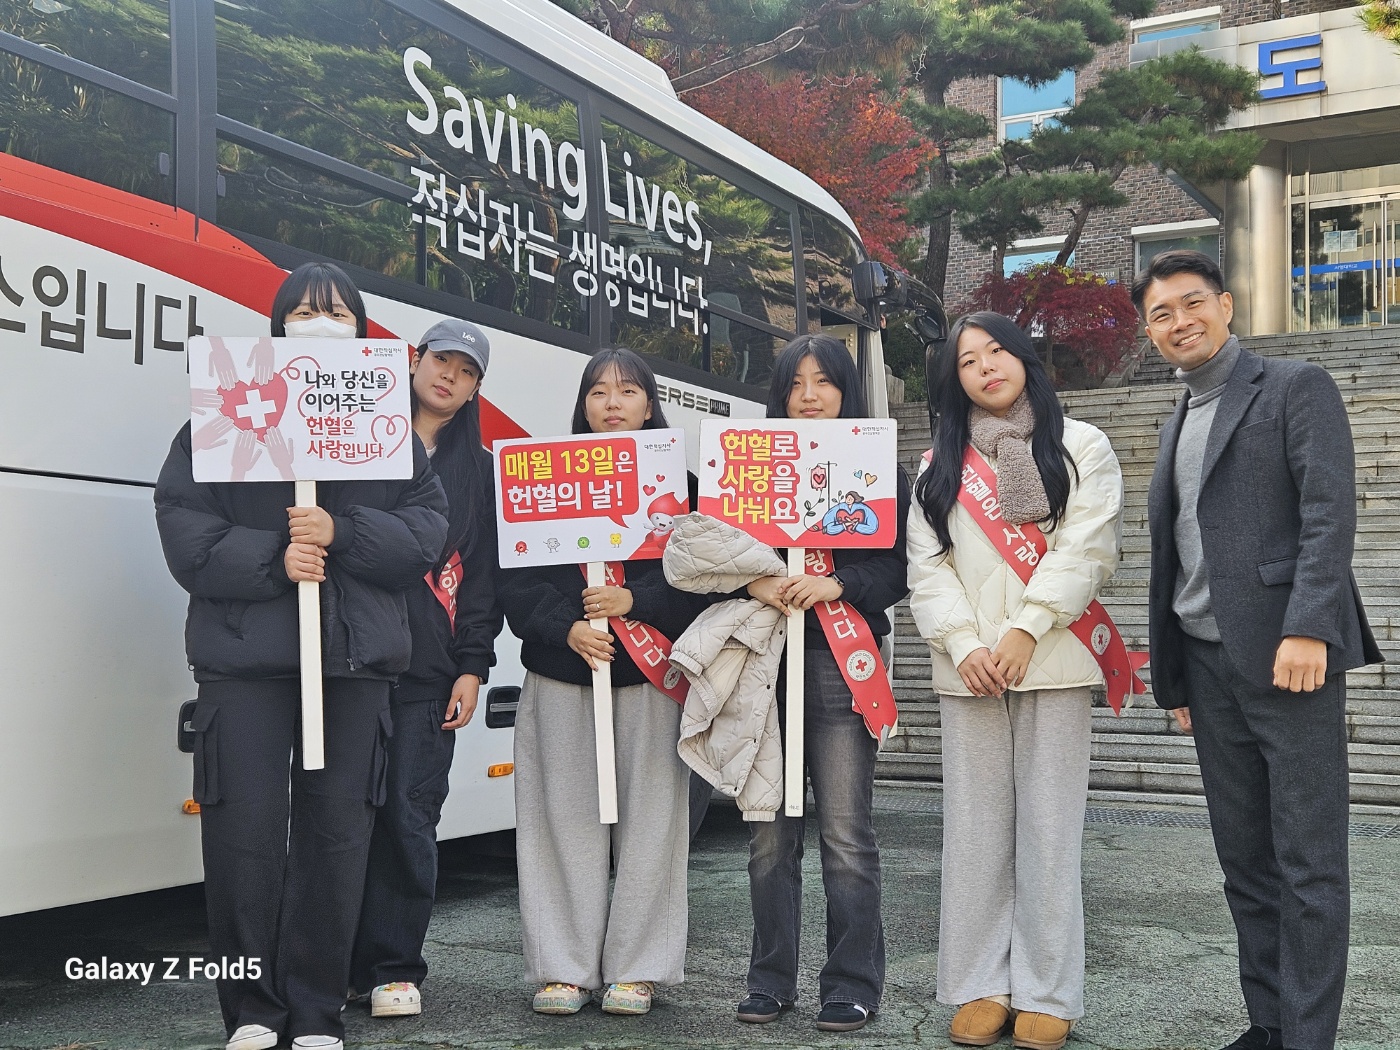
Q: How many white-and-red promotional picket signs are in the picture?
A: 3